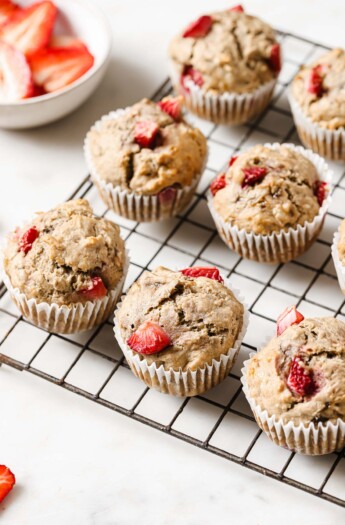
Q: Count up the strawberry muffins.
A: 8